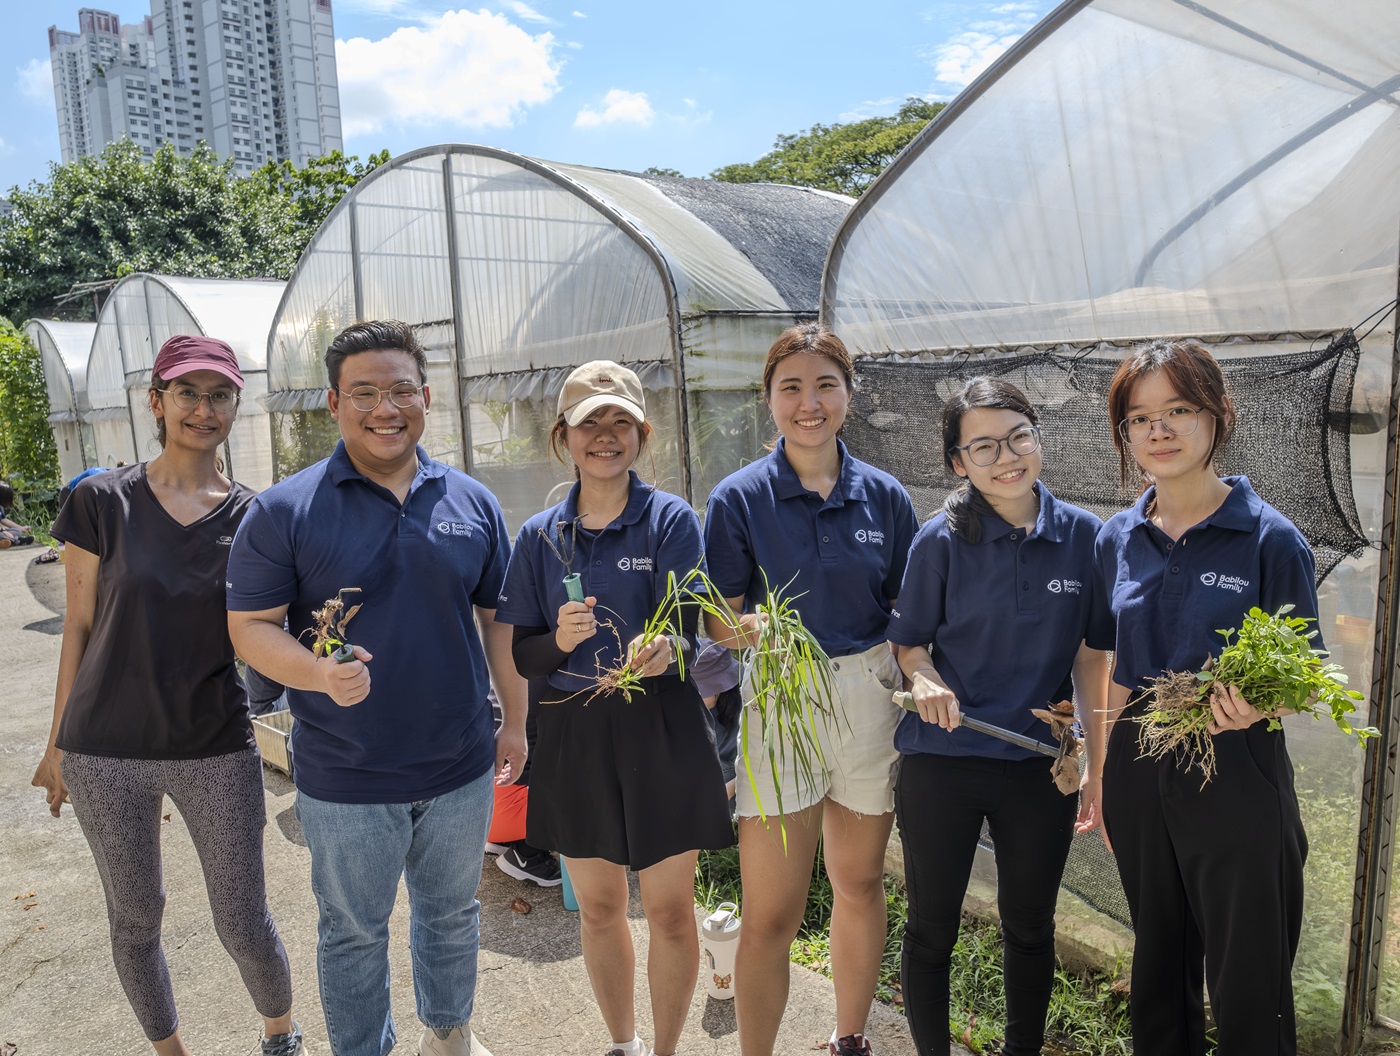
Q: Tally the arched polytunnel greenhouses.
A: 4